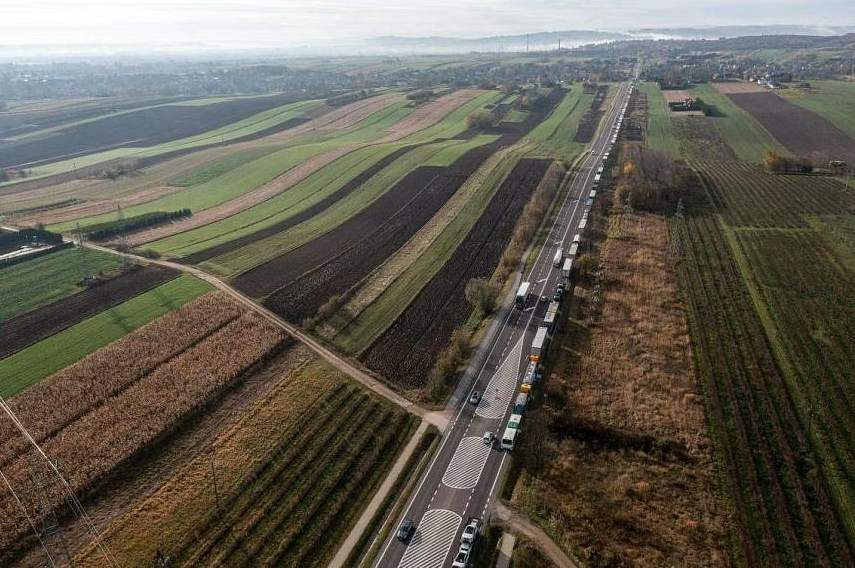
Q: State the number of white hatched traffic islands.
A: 3